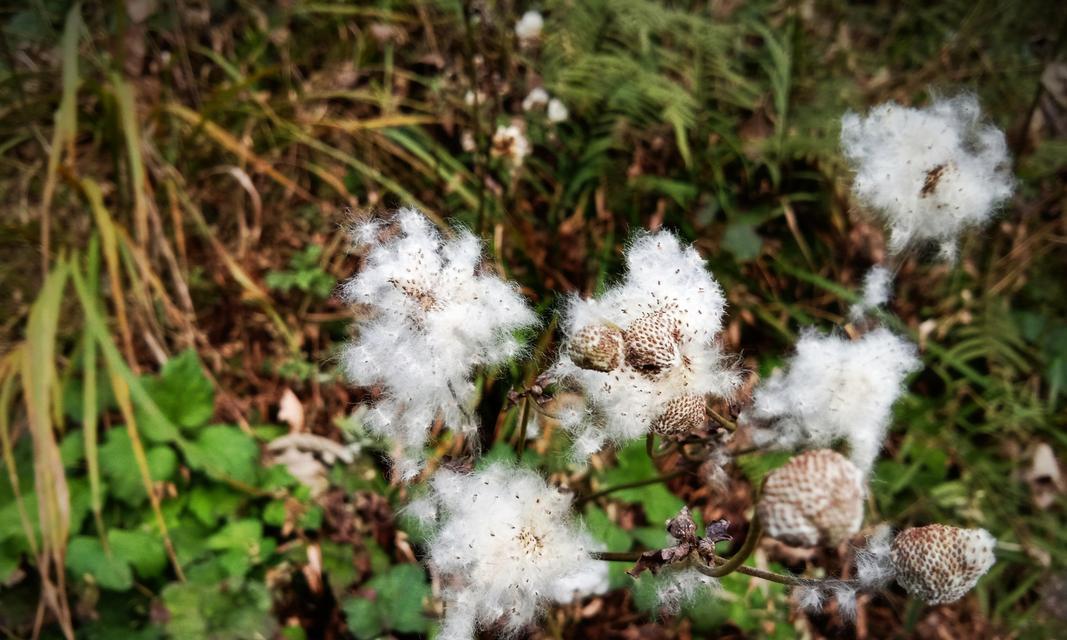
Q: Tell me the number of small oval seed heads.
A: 5